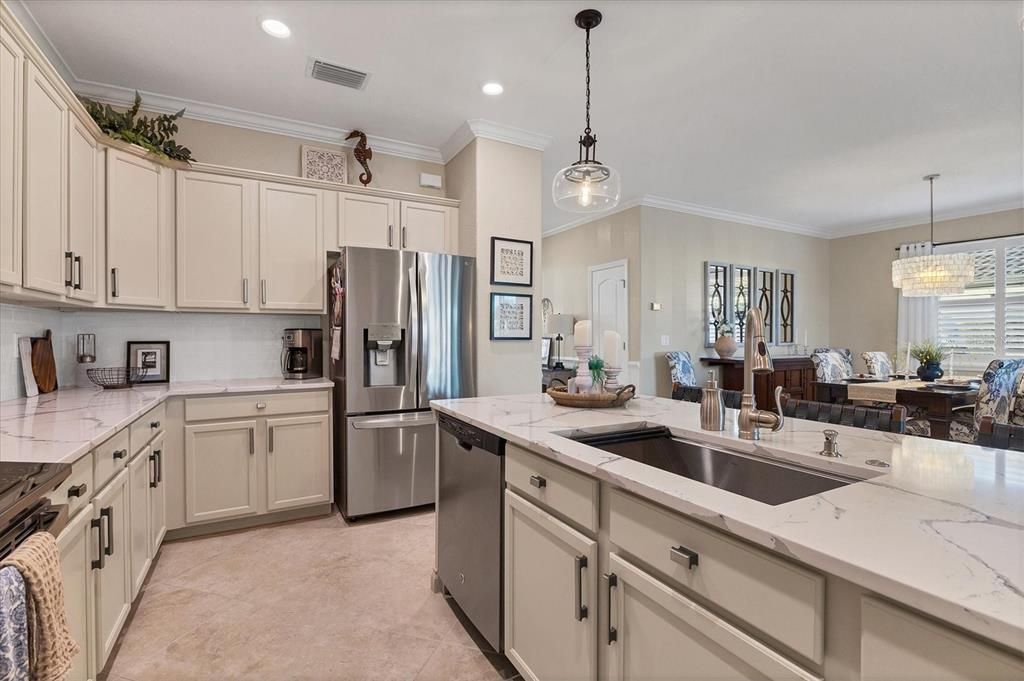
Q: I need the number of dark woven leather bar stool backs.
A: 3